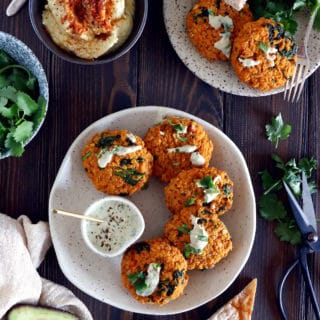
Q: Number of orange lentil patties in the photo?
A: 7